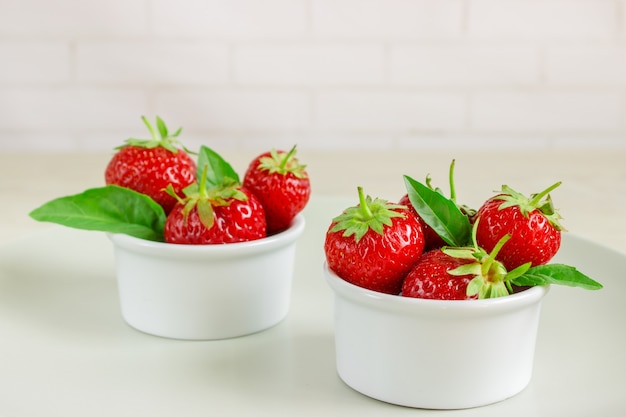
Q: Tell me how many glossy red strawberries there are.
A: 7